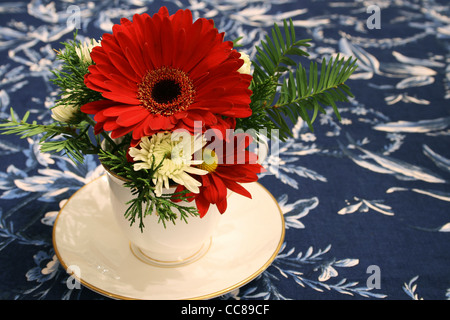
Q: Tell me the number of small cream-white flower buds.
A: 3